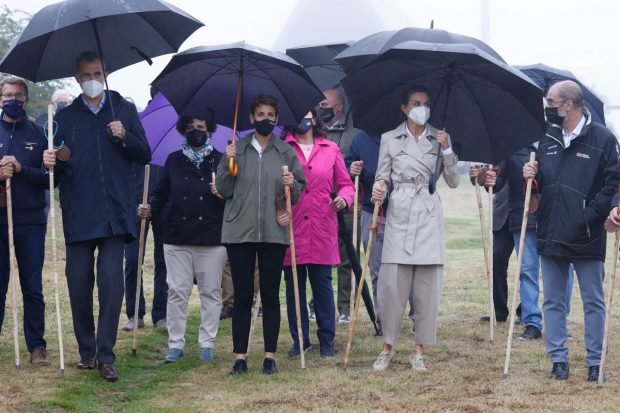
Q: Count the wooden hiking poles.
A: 11